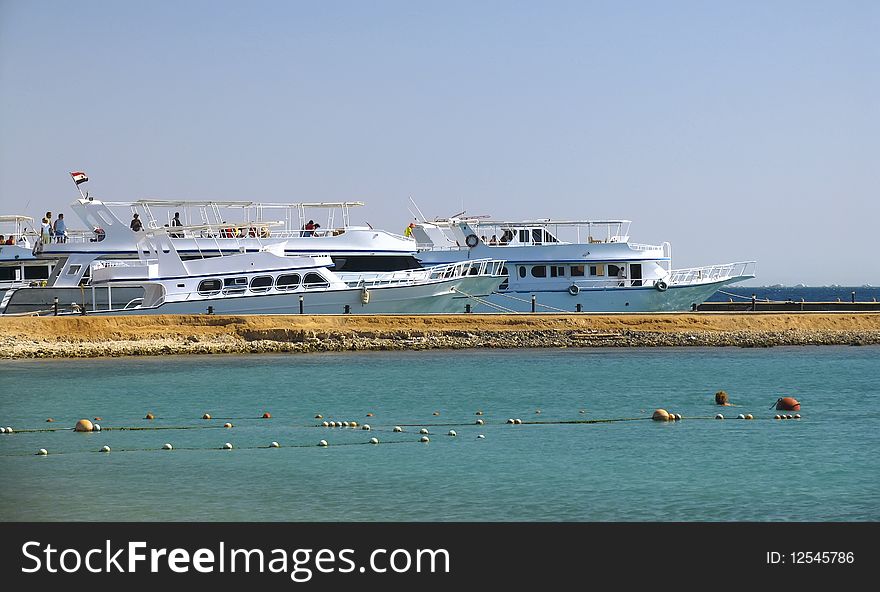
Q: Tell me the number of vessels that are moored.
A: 4